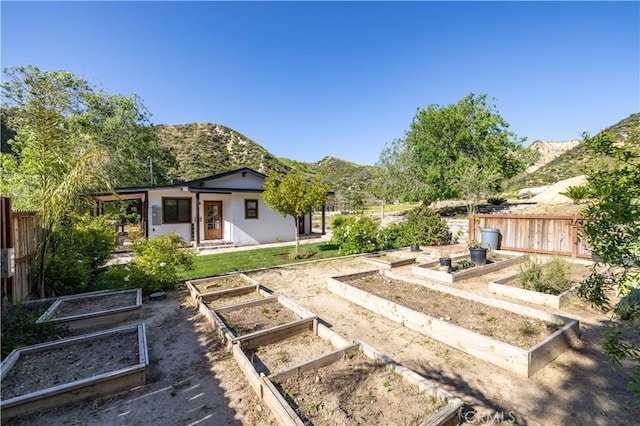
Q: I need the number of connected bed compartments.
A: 5